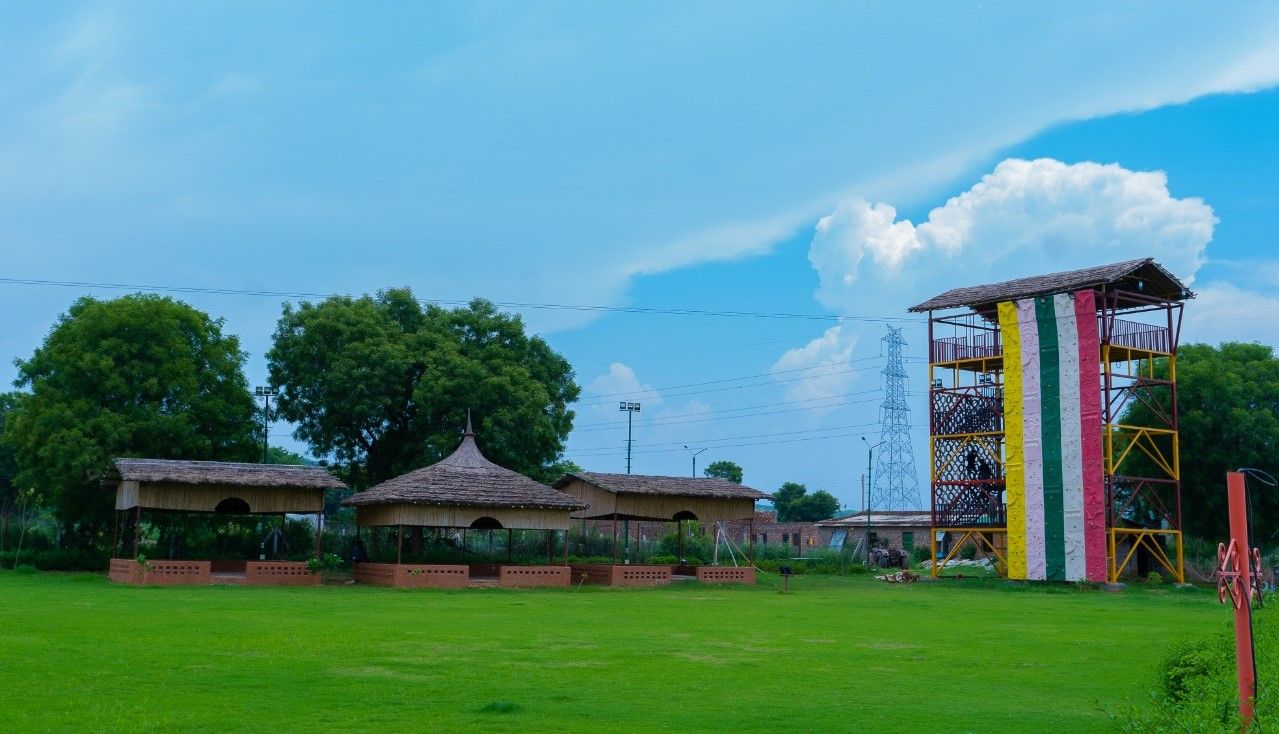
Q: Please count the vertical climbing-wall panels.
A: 5